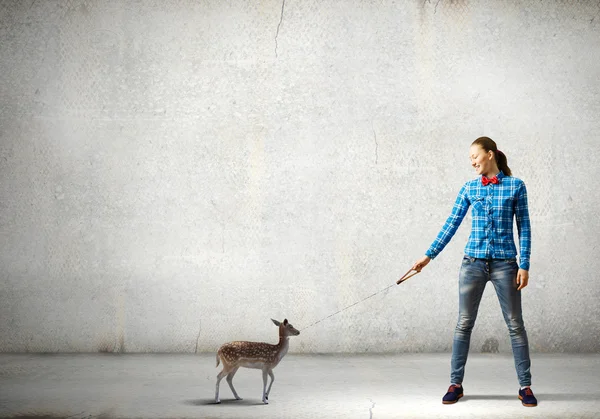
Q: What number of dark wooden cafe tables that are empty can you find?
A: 0